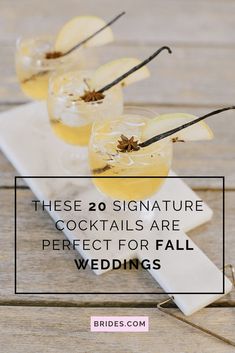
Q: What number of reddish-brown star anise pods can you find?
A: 3